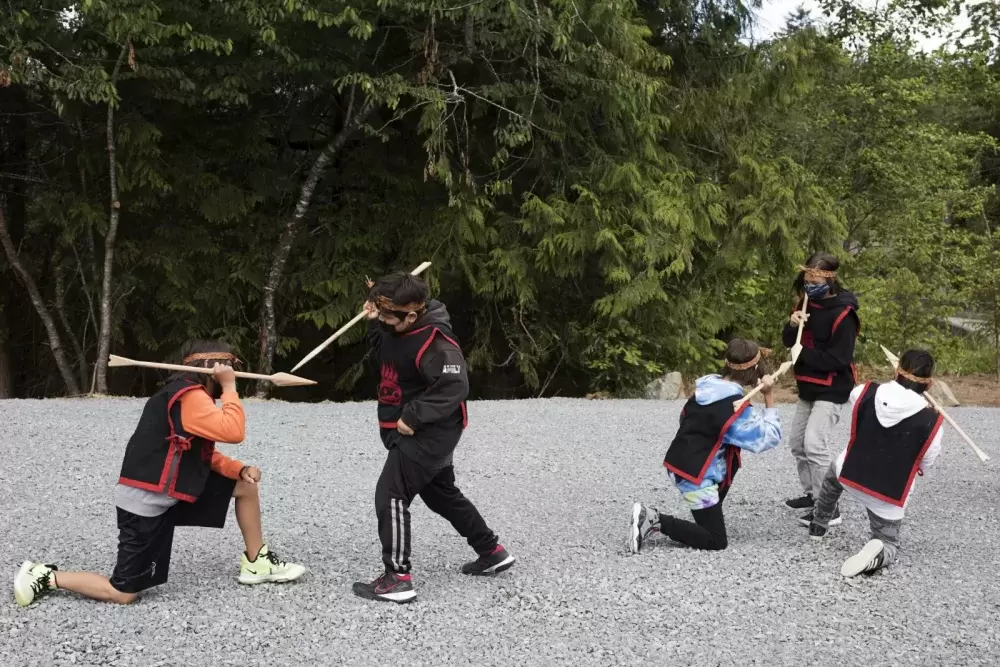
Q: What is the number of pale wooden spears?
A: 5